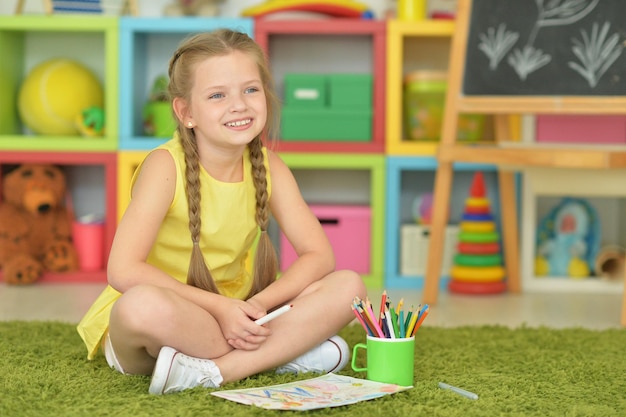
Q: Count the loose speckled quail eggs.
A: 0